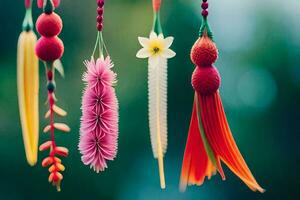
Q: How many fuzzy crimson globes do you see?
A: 4